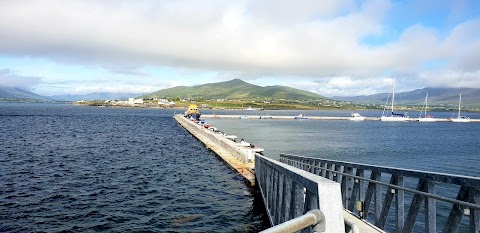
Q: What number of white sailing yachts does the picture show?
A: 3